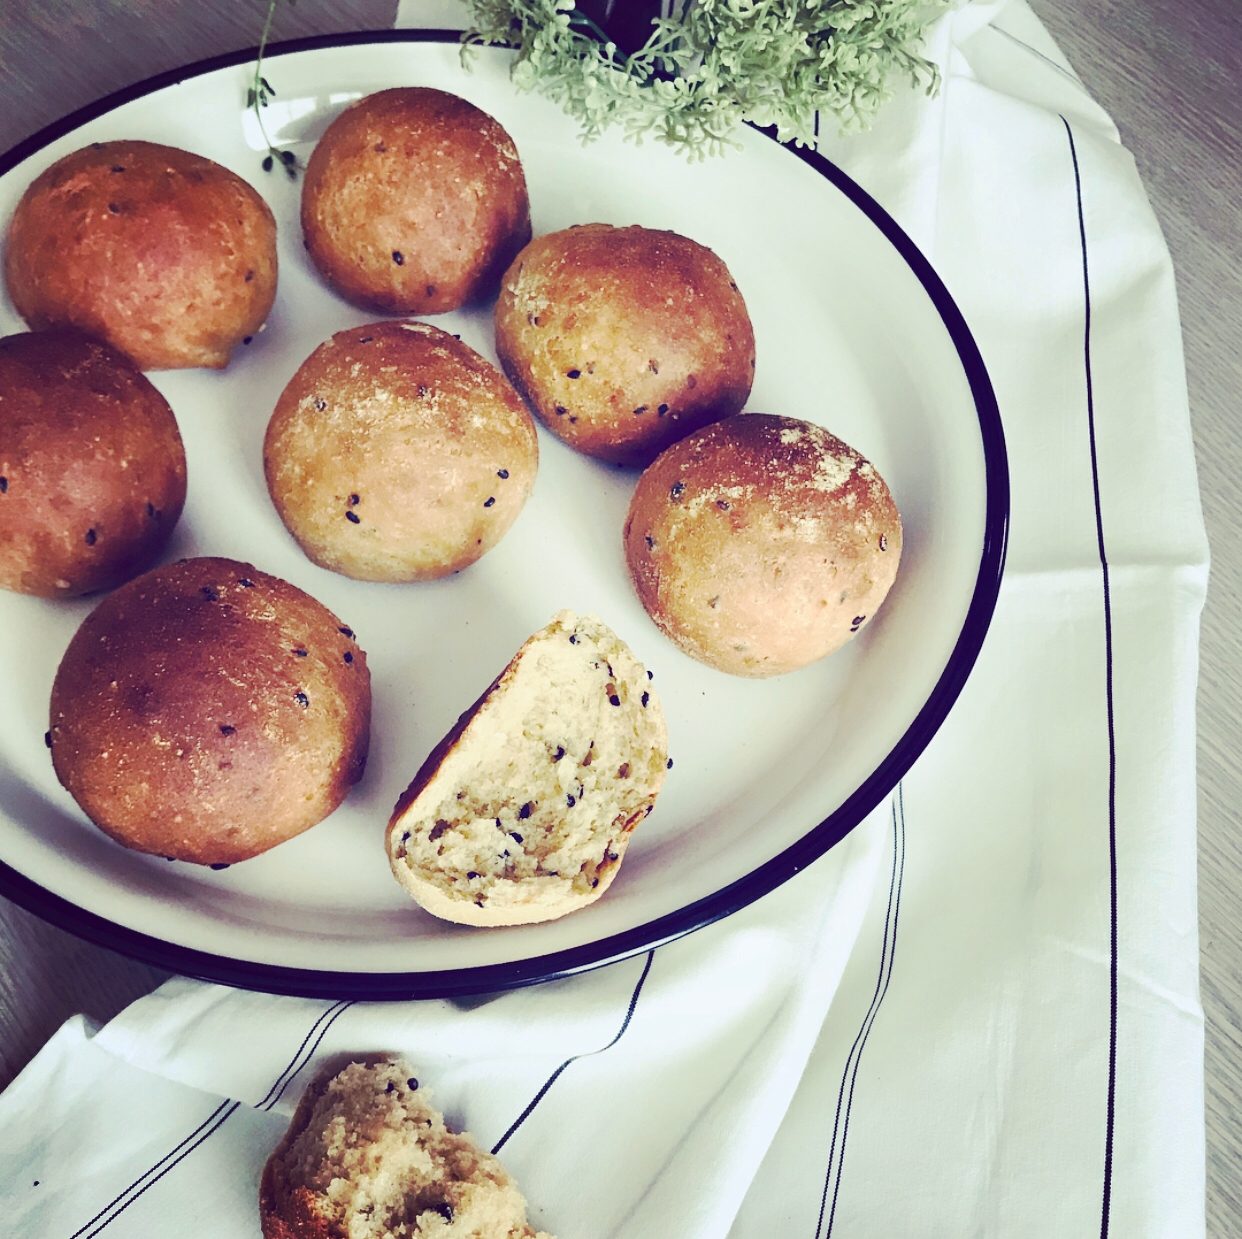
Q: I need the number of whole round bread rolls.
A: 7